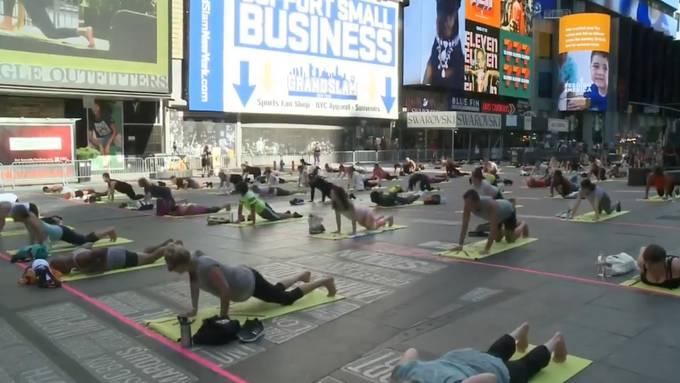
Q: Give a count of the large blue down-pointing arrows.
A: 2